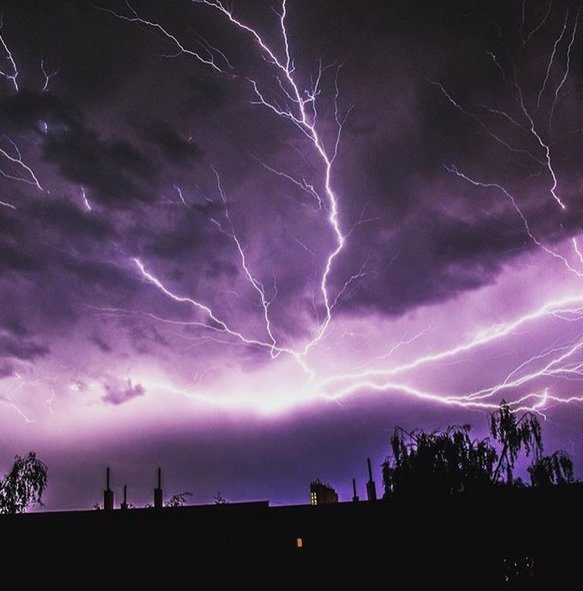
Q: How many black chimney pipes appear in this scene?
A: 5